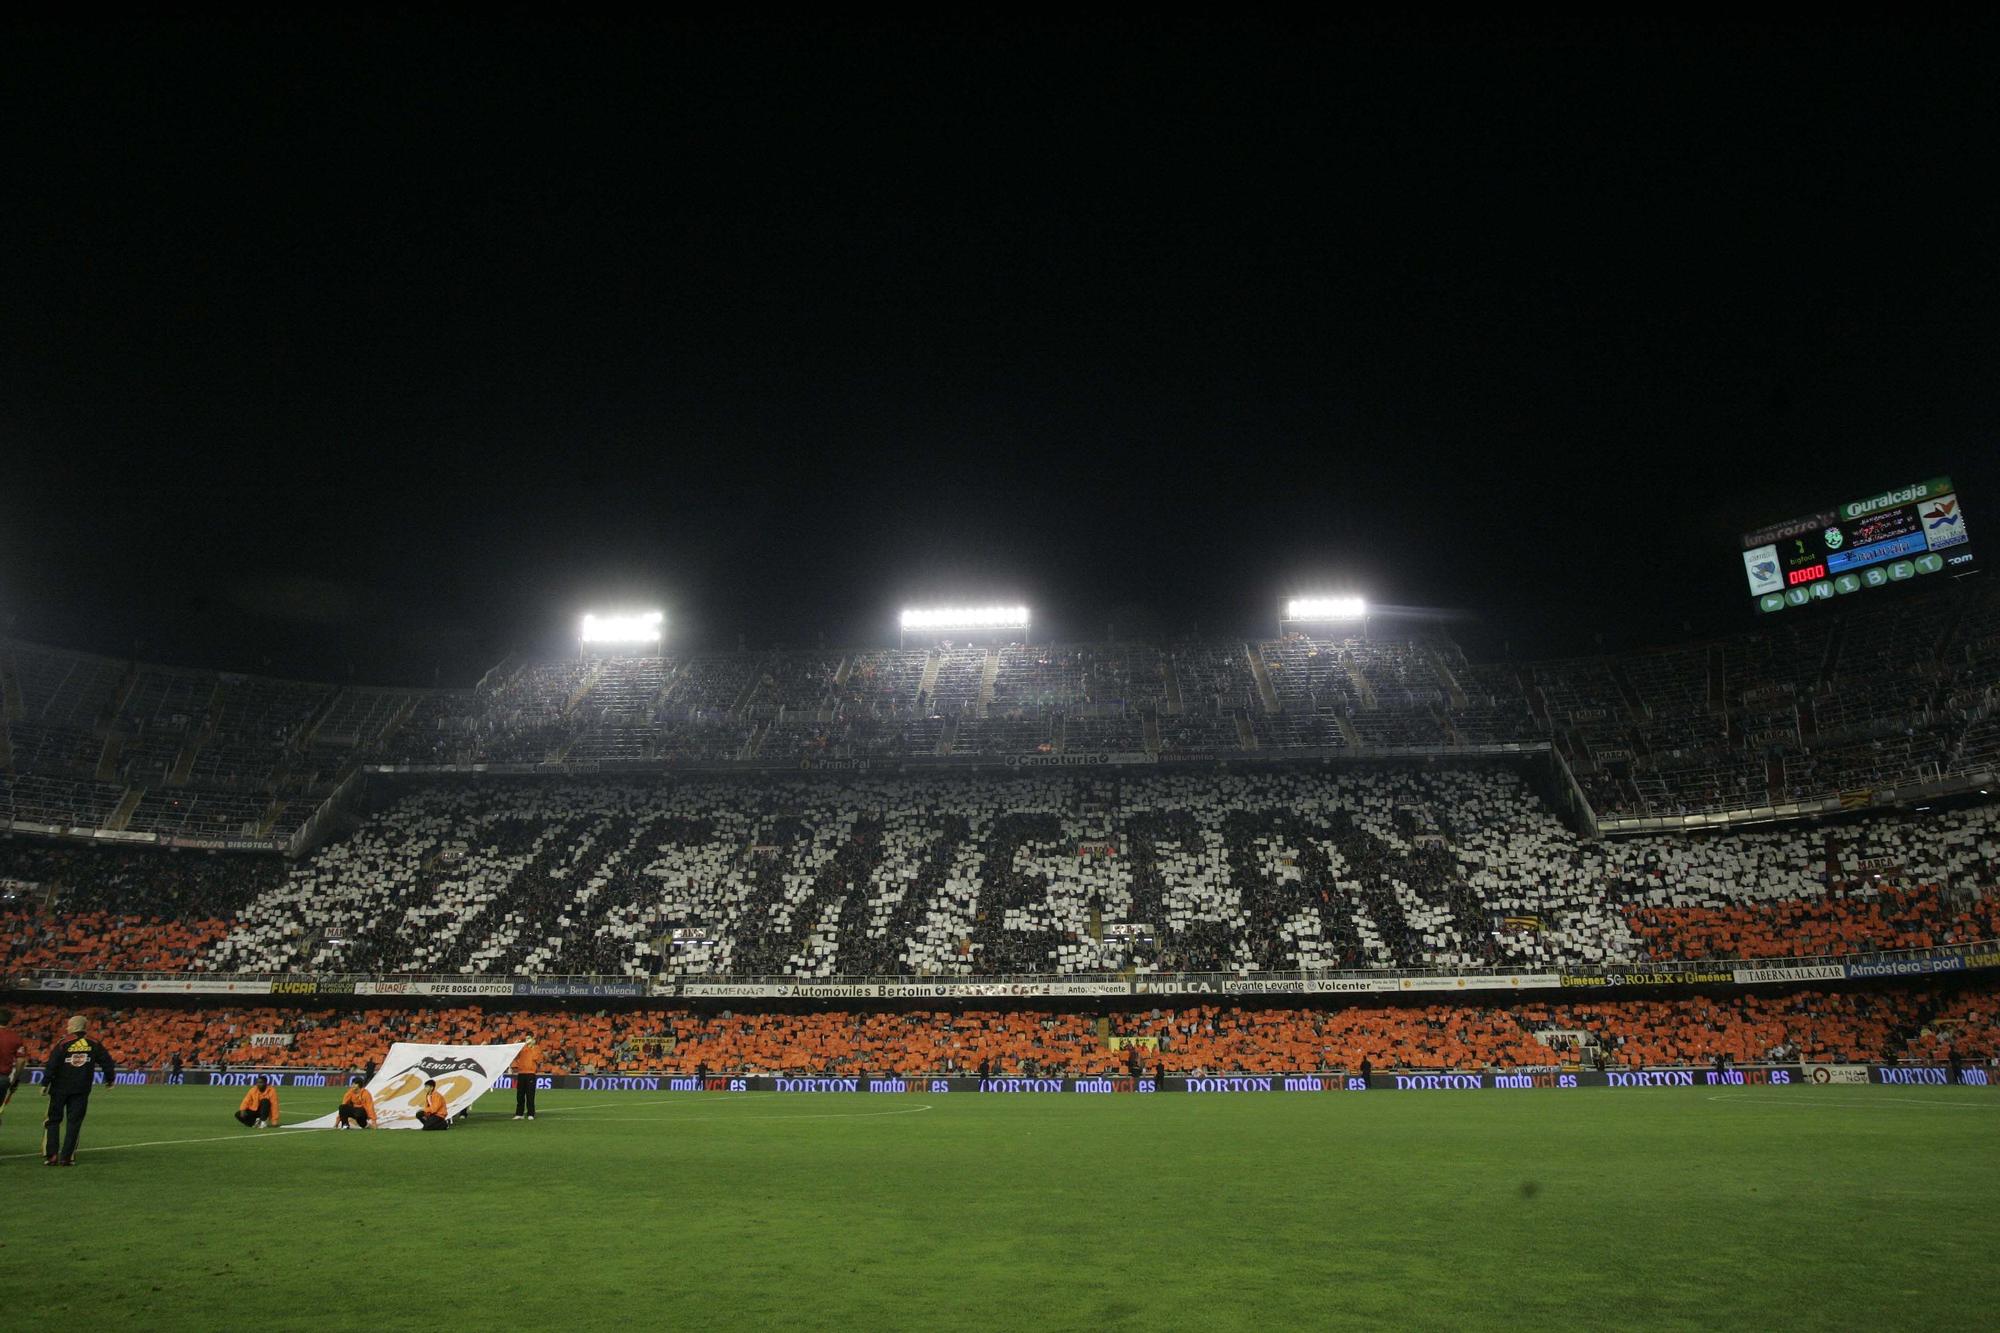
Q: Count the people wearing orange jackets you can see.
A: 4